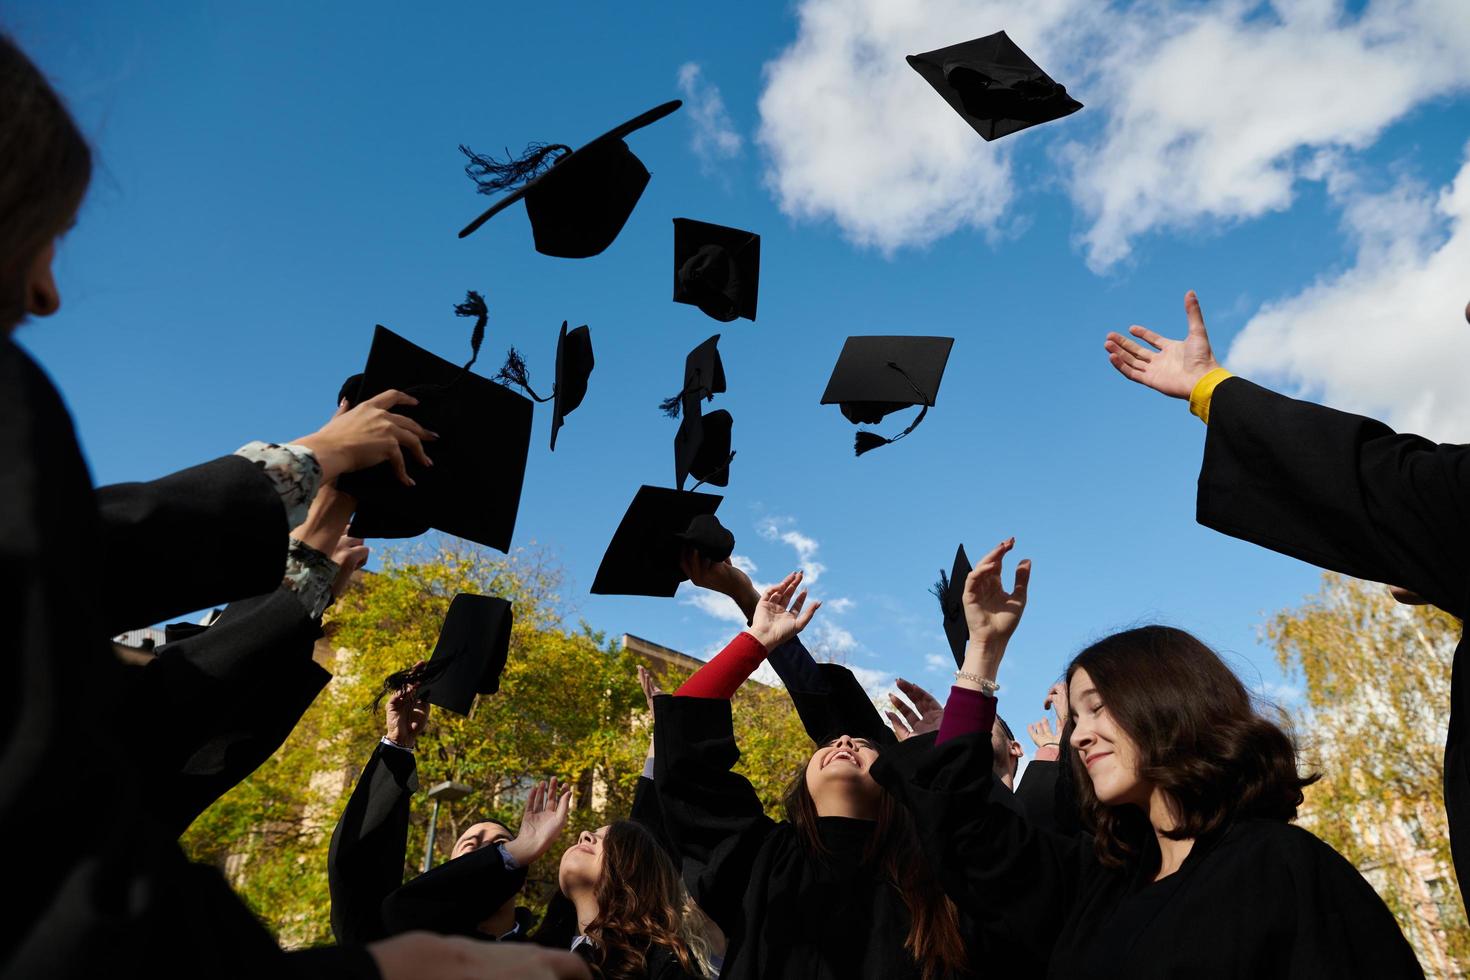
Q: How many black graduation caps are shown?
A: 11